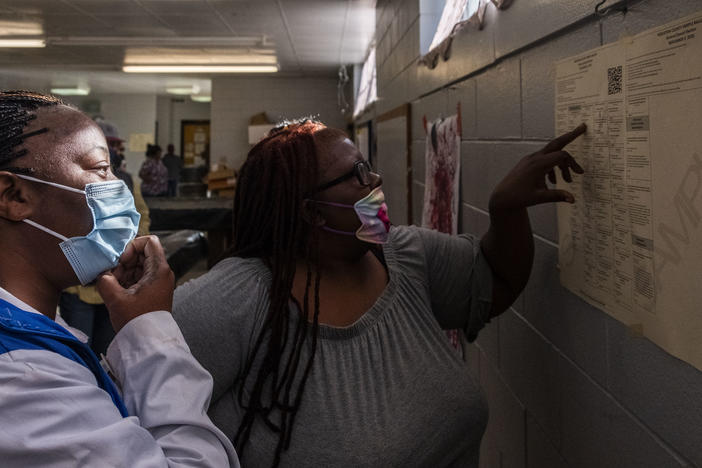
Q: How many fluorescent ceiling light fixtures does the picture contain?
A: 5